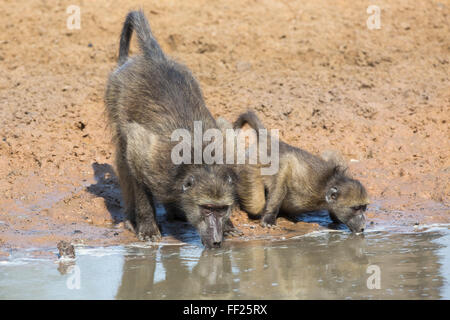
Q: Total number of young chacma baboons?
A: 1